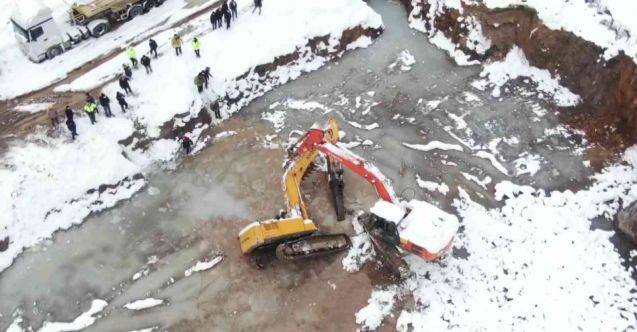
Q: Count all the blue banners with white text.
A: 0